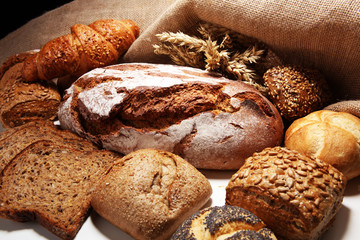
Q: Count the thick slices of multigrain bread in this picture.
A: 3